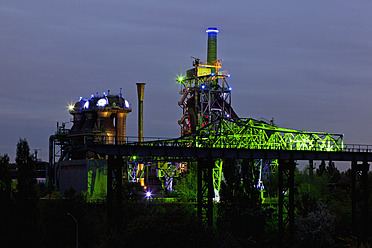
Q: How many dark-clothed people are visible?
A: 0